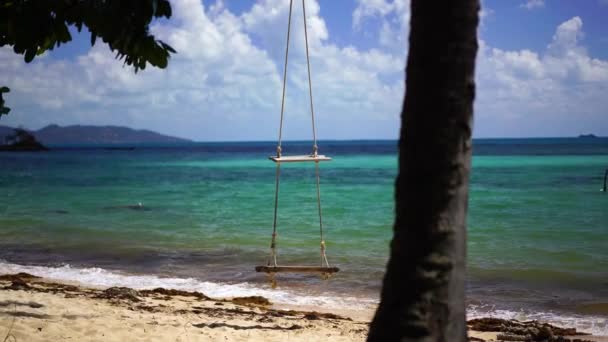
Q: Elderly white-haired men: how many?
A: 0